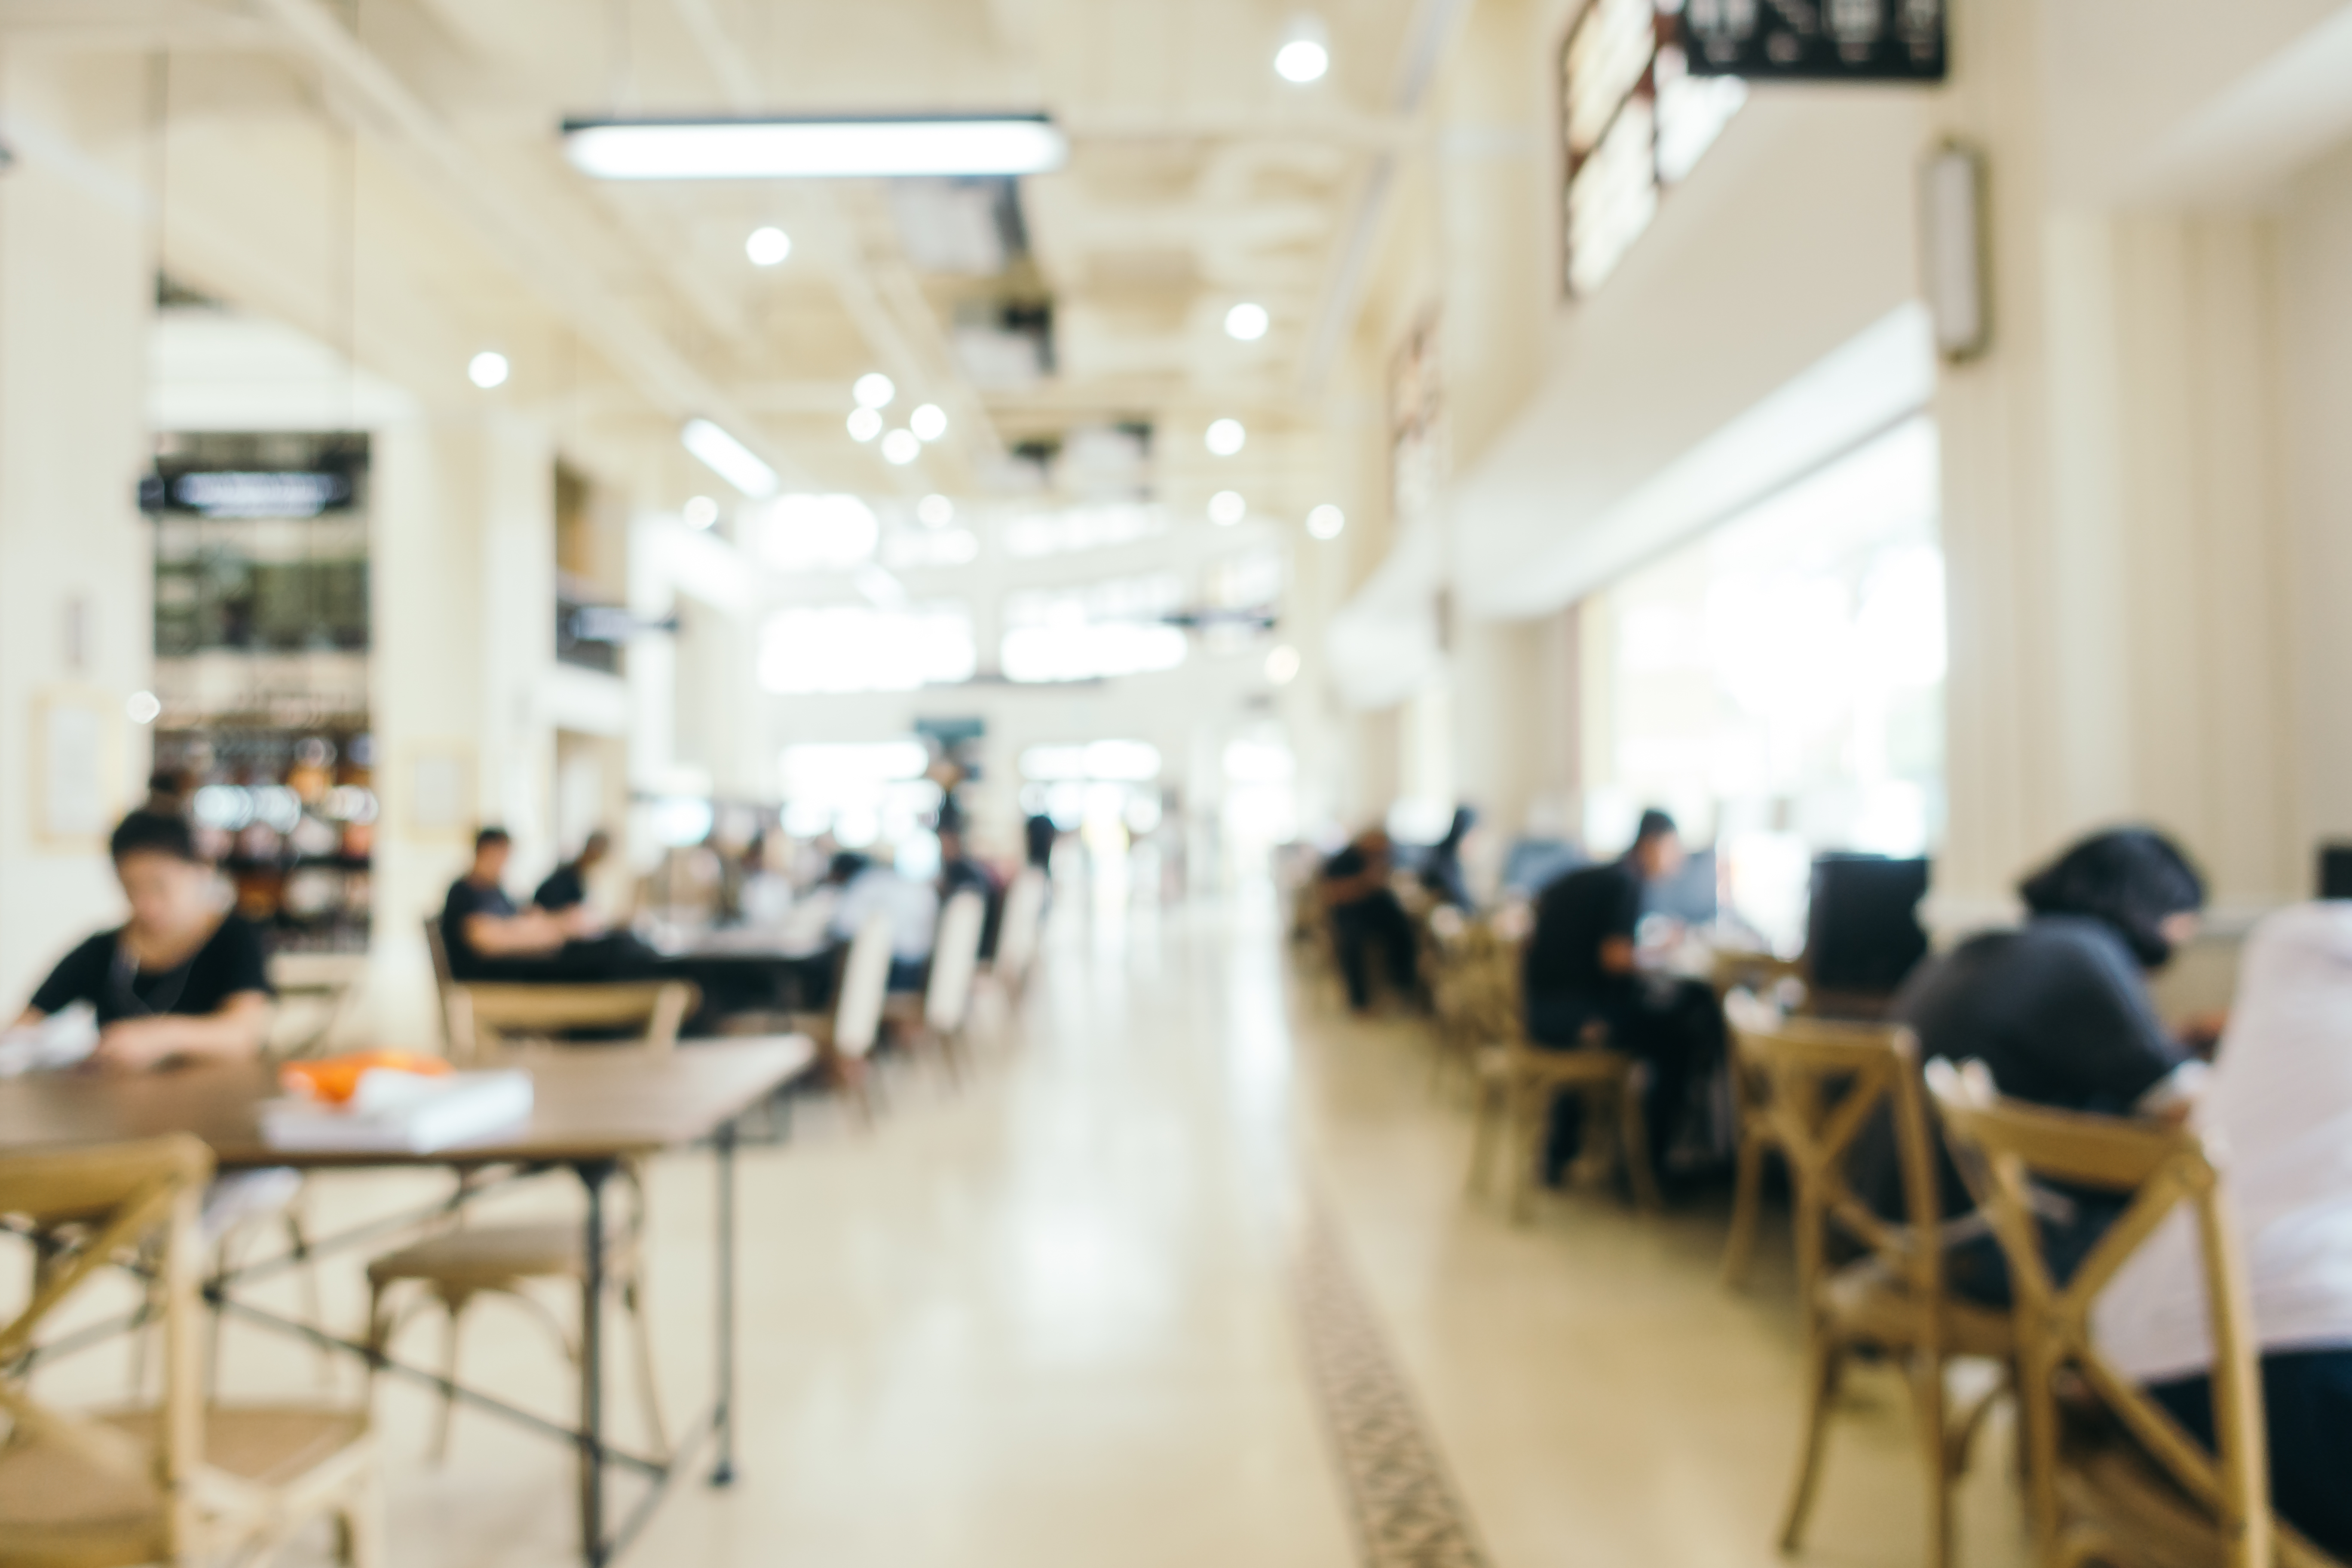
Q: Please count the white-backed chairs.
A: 3